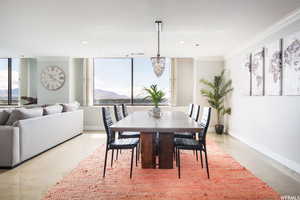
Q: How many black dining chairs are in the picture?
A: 6